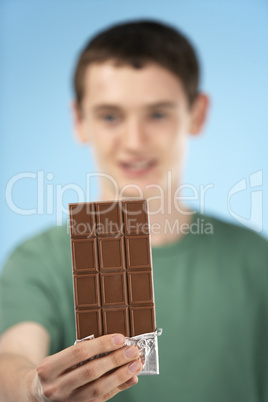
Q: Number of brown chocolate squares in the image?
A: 12